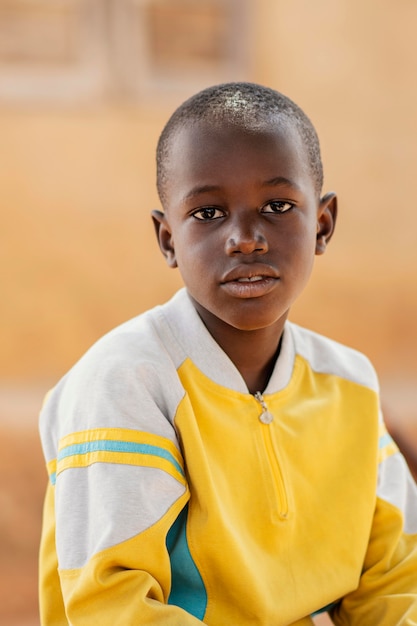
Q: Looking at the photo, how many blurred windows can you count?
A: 2